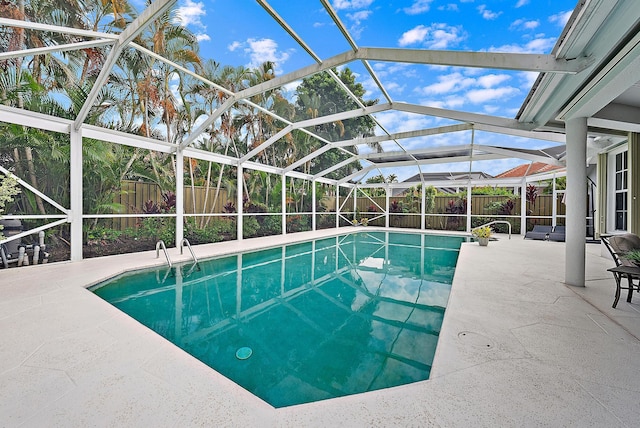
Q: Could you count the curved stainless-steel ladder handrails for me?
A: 2